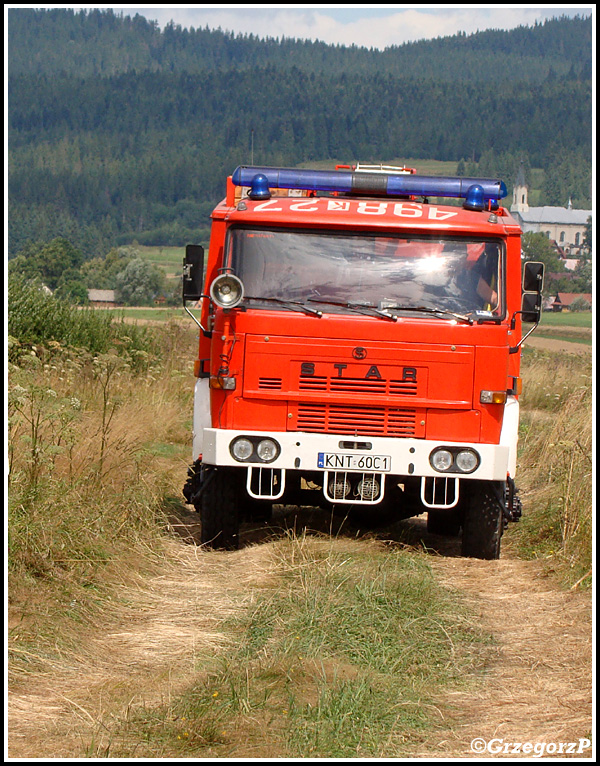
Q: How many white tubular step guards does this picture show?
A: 3